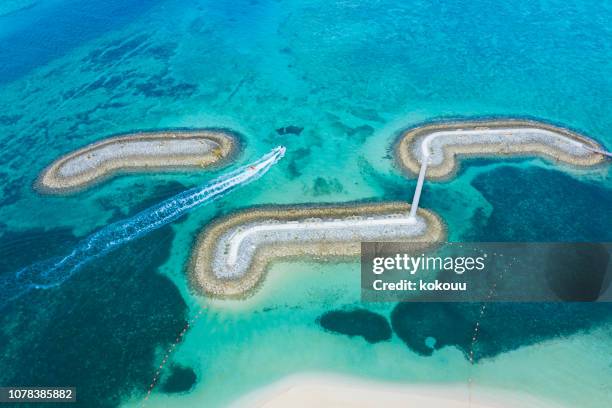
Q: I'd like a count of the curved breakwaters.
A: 3